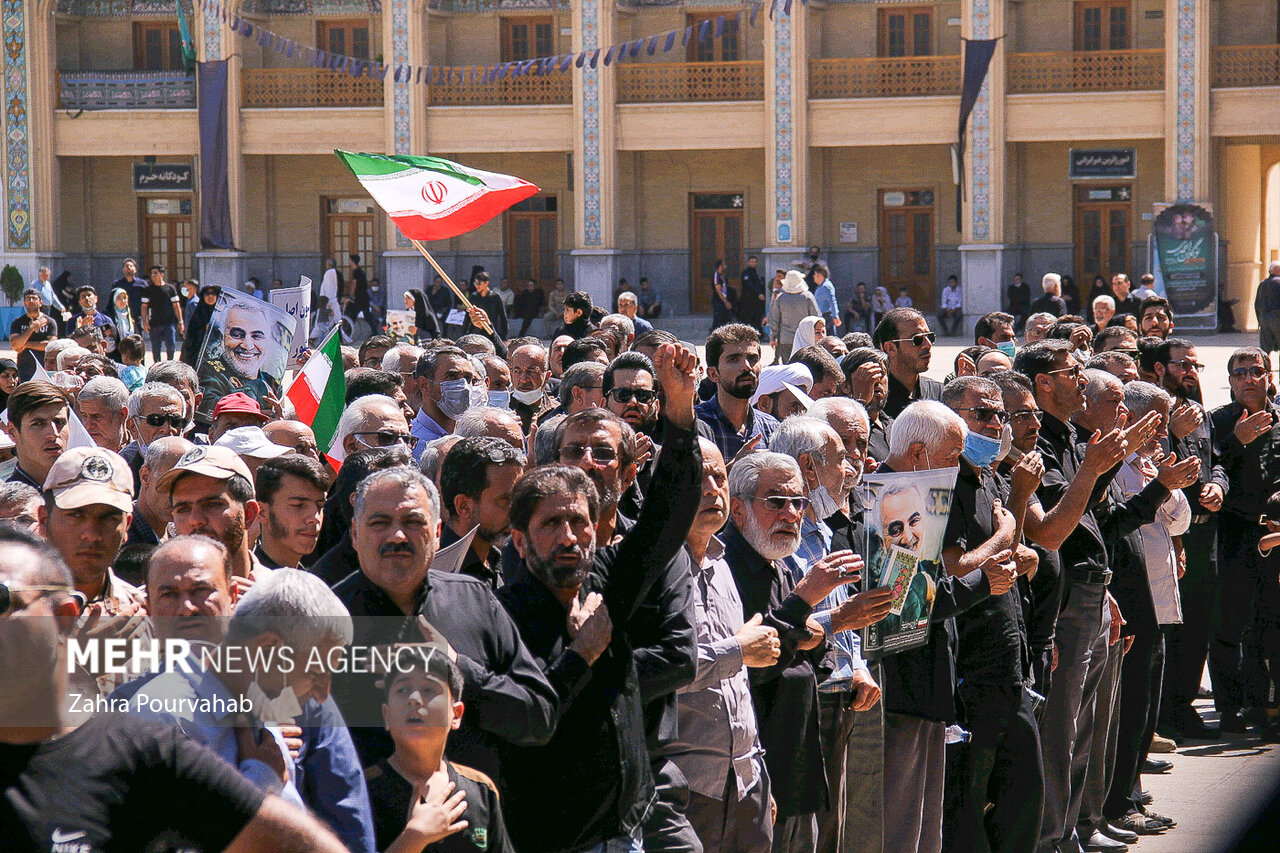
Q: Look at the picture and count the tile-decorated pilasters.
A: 7